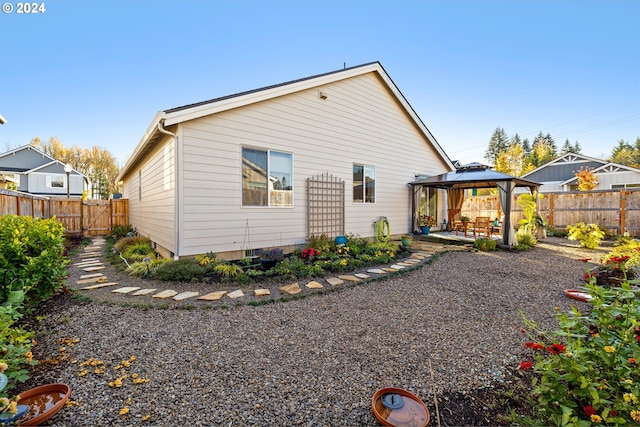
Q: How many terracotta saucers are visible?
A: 3